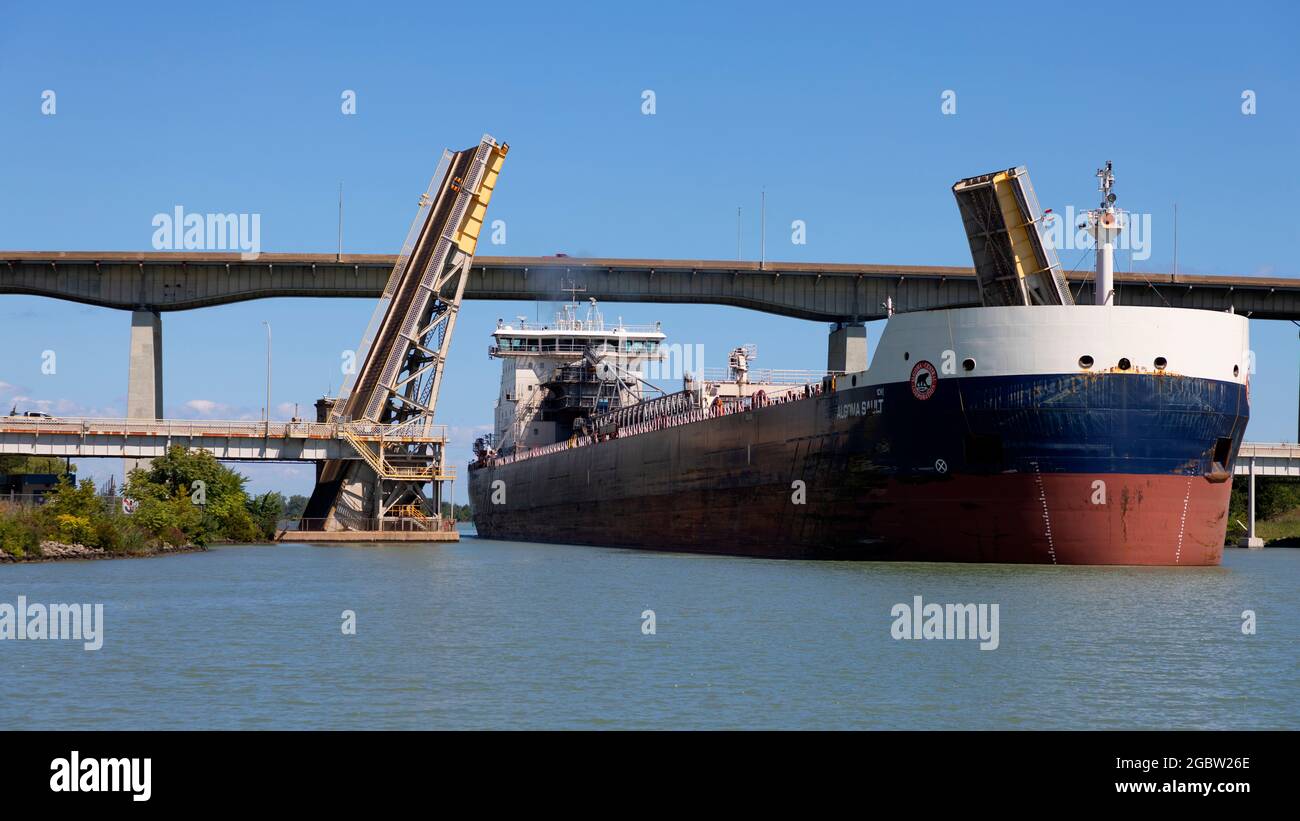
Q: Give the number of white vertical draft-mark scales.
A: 2